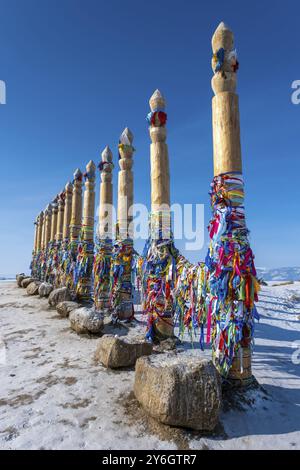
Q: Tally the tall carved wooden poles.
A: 13